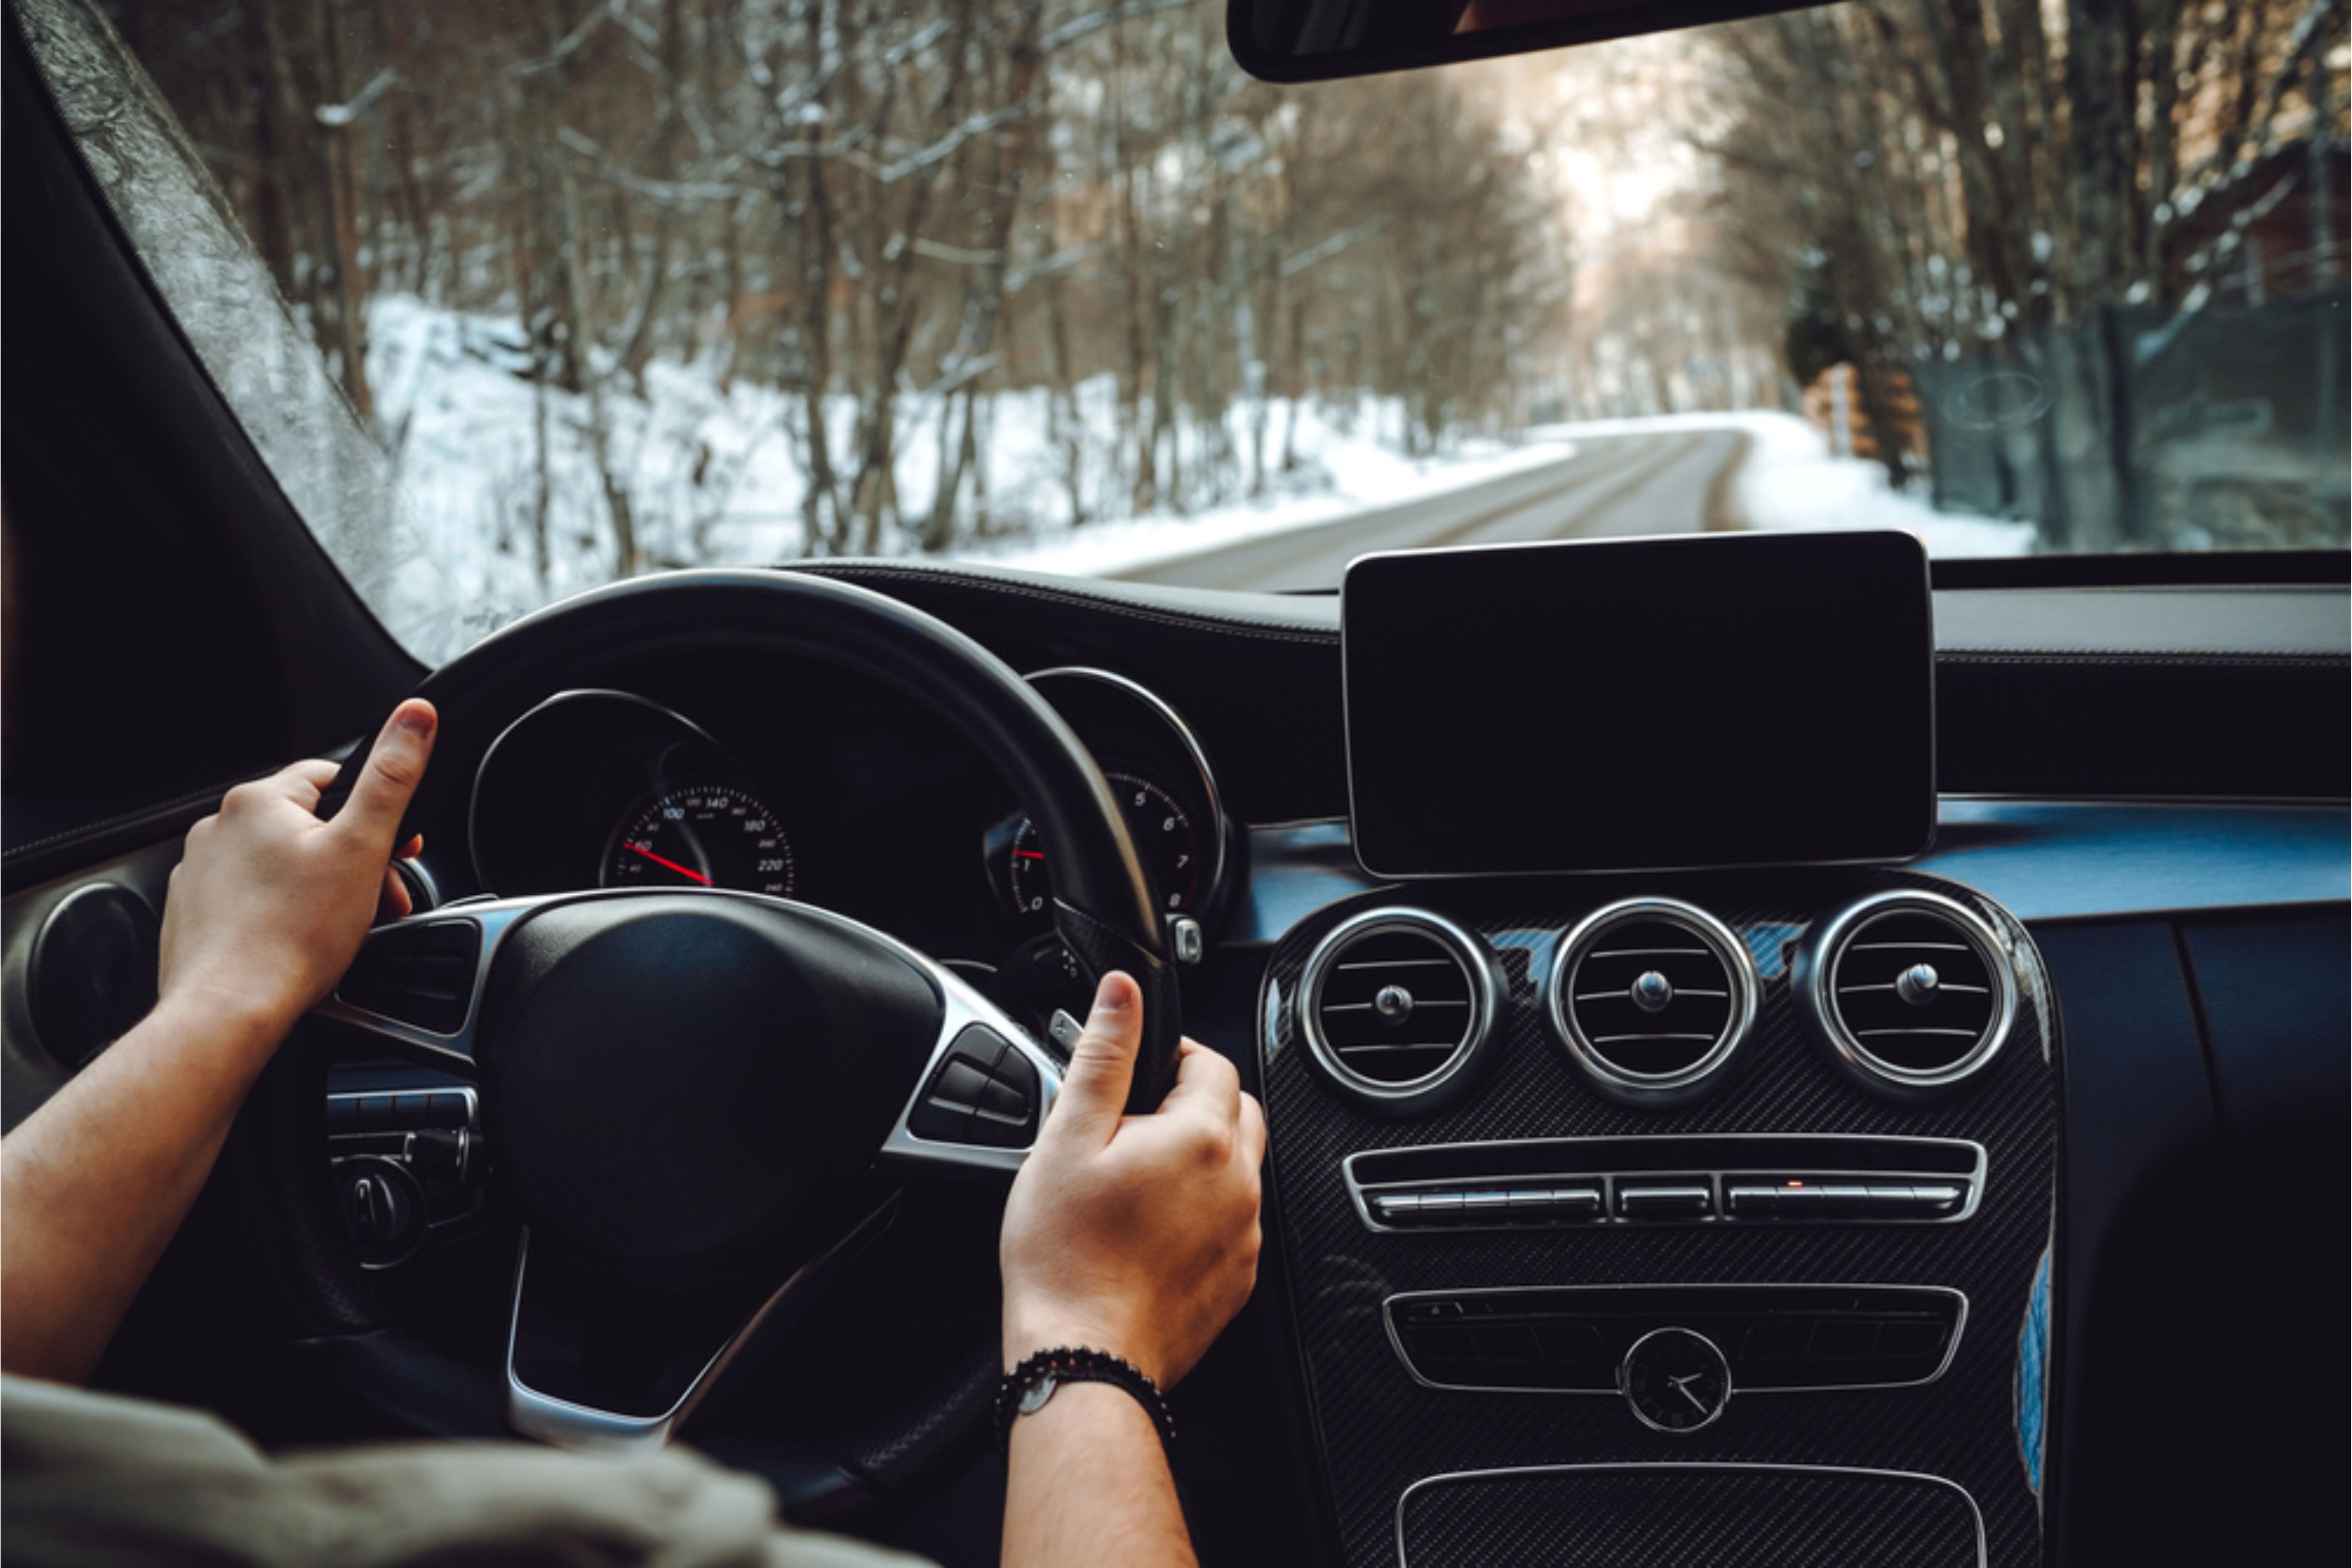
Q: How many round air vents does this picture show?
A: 3